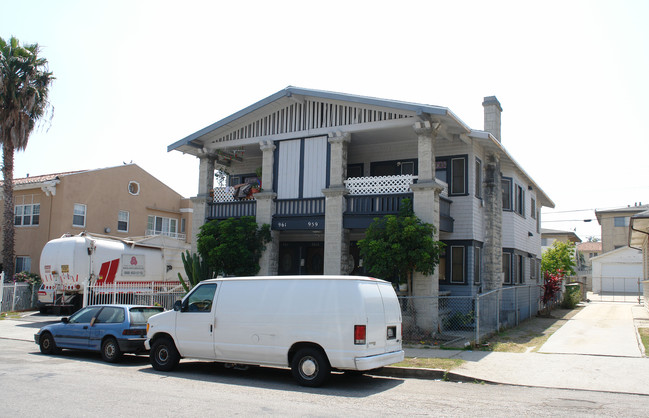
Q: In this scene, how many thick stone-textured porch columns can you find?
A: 4